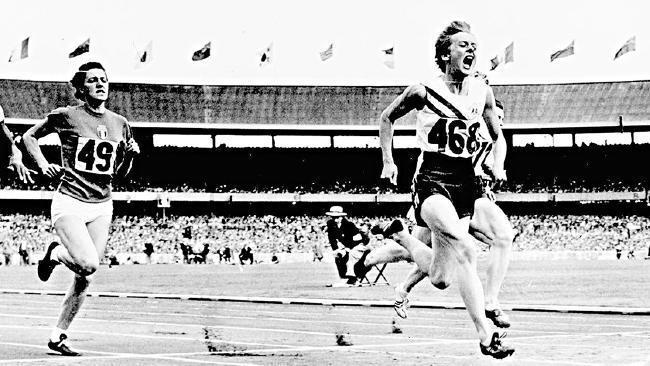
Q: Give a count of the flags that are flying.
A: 10